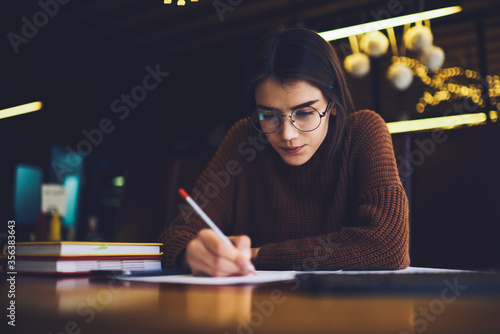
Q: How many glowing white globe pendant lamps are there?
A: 5